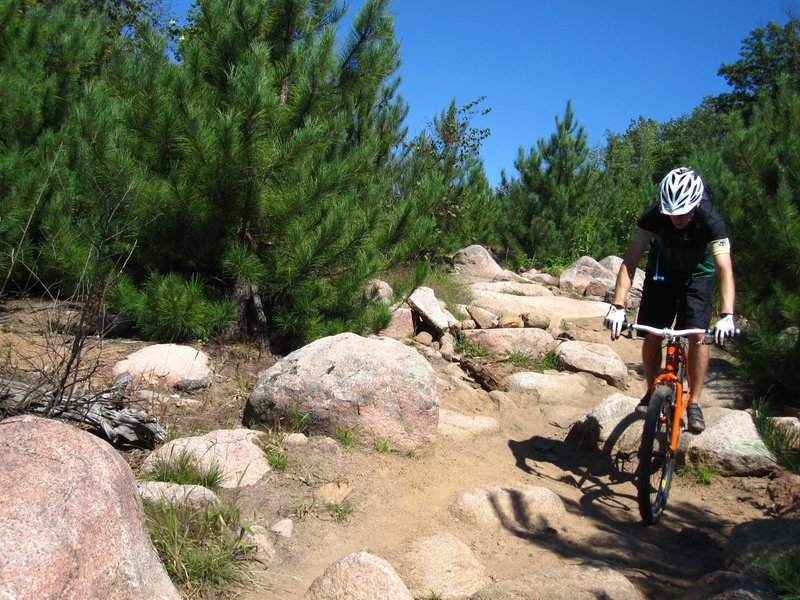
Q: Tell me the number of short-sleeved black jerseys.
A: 1